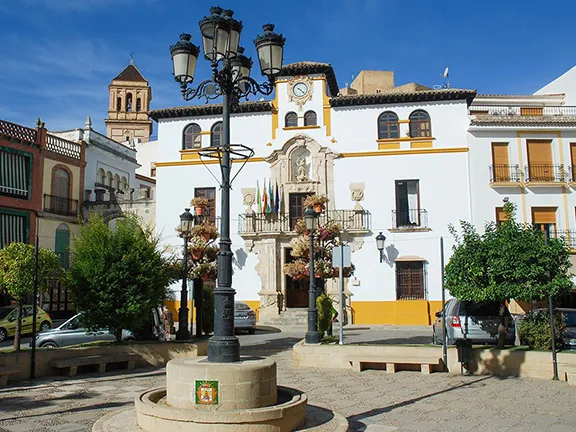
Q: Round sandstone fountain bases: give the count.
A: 1